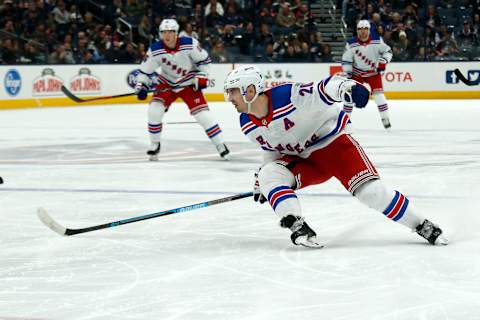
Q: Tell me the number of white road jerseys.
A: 3